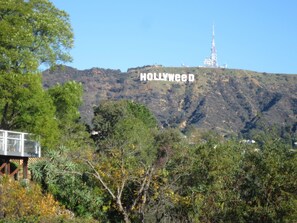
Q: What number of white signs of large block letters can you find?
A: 1